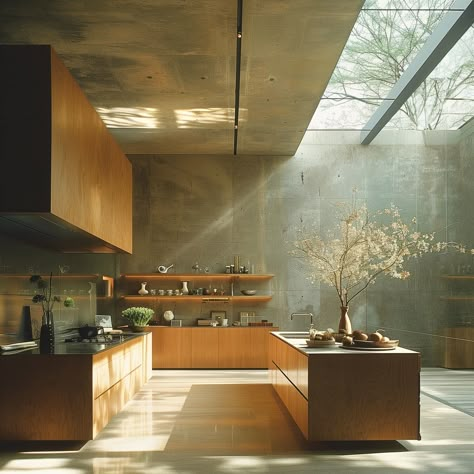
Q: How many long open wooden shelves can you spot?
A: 2